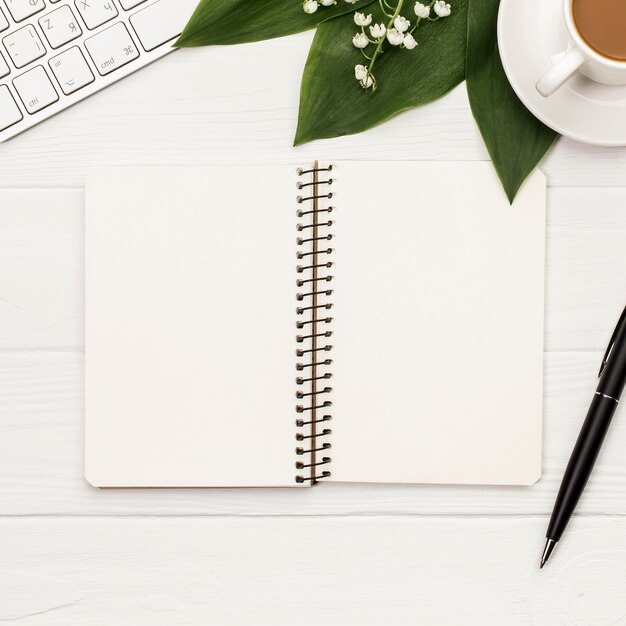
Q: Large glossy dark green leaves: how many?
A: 3